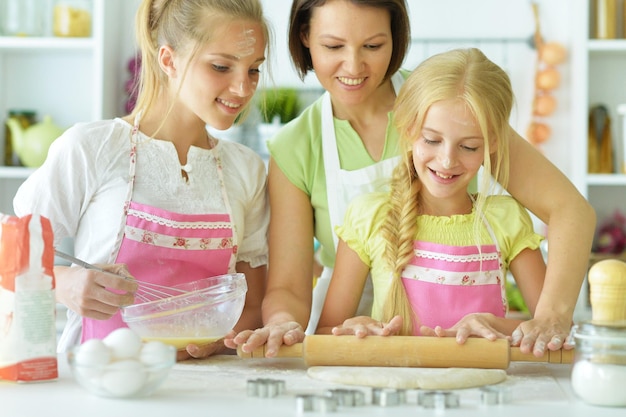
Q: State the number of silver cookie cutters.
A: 6